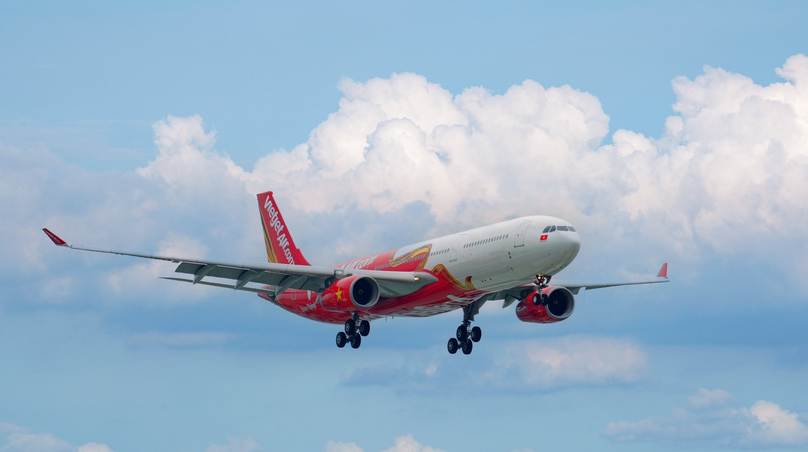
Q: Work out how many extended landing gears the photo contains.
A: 3